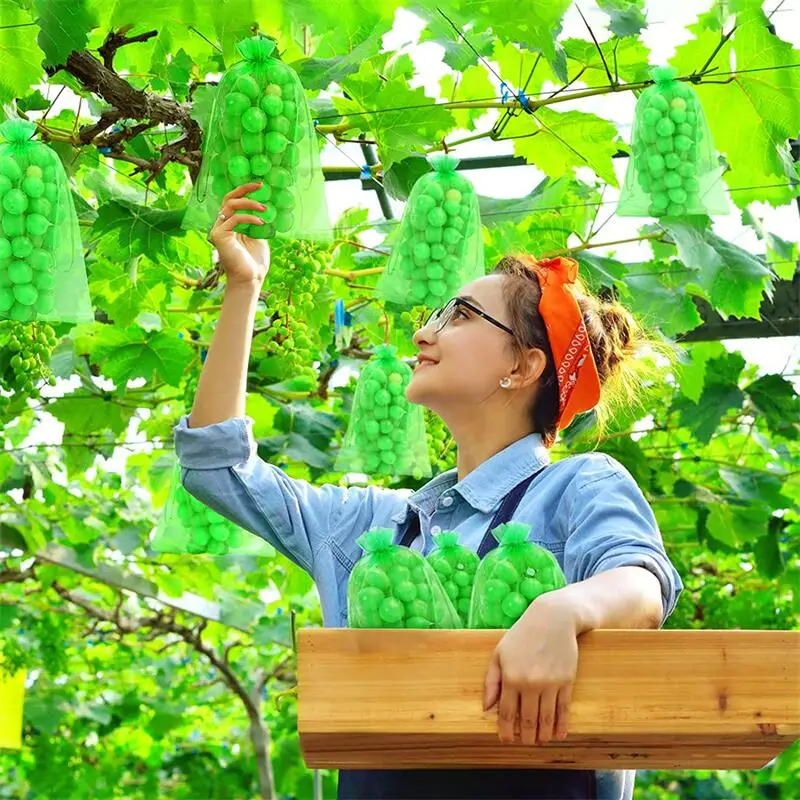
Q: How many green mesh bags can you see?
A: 9